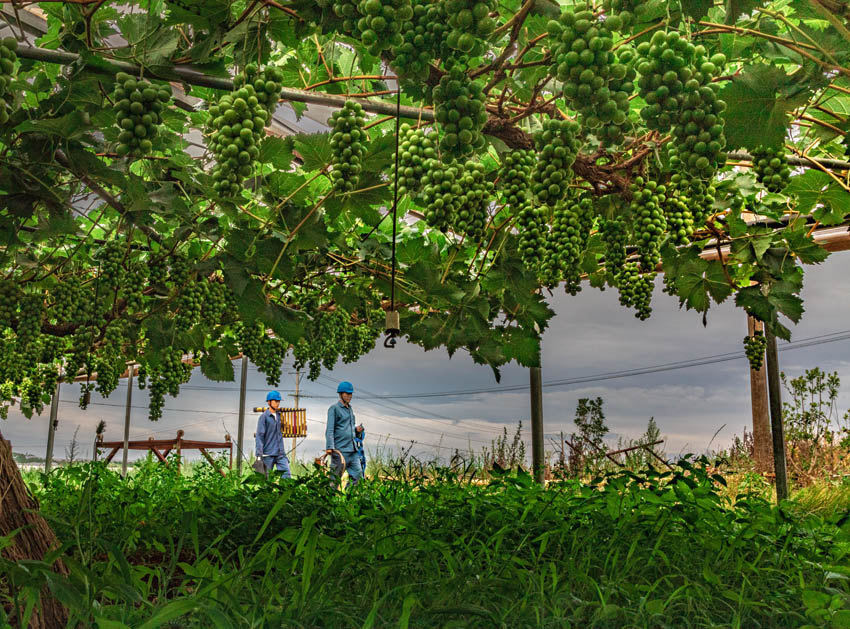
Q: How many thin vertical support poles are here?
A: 5